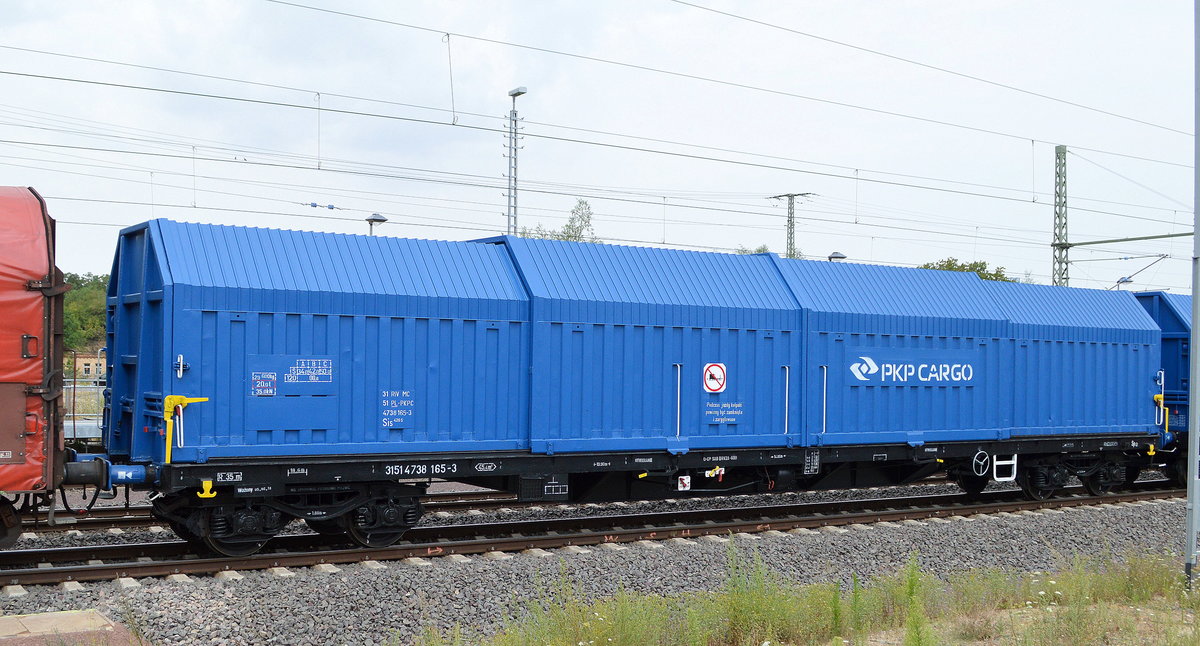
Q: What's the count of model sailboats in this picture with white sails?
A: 0